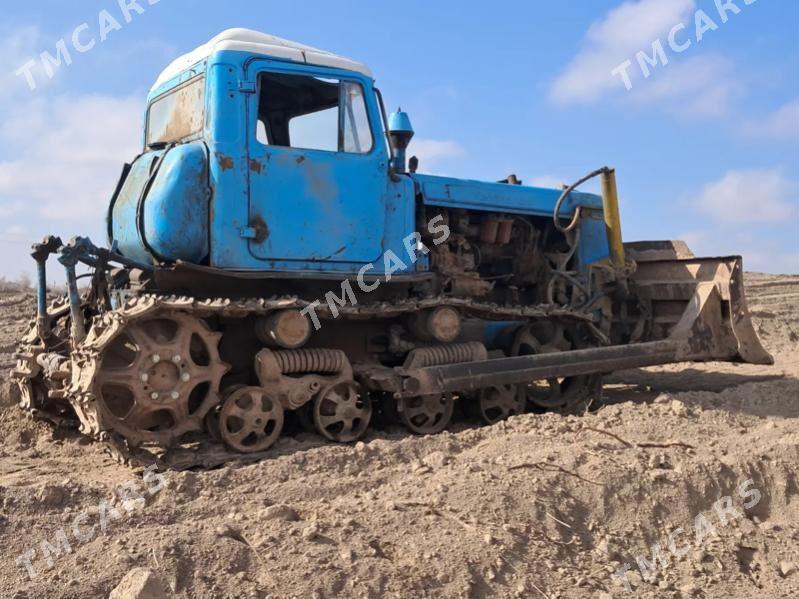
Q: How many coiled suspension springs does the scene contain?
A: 2